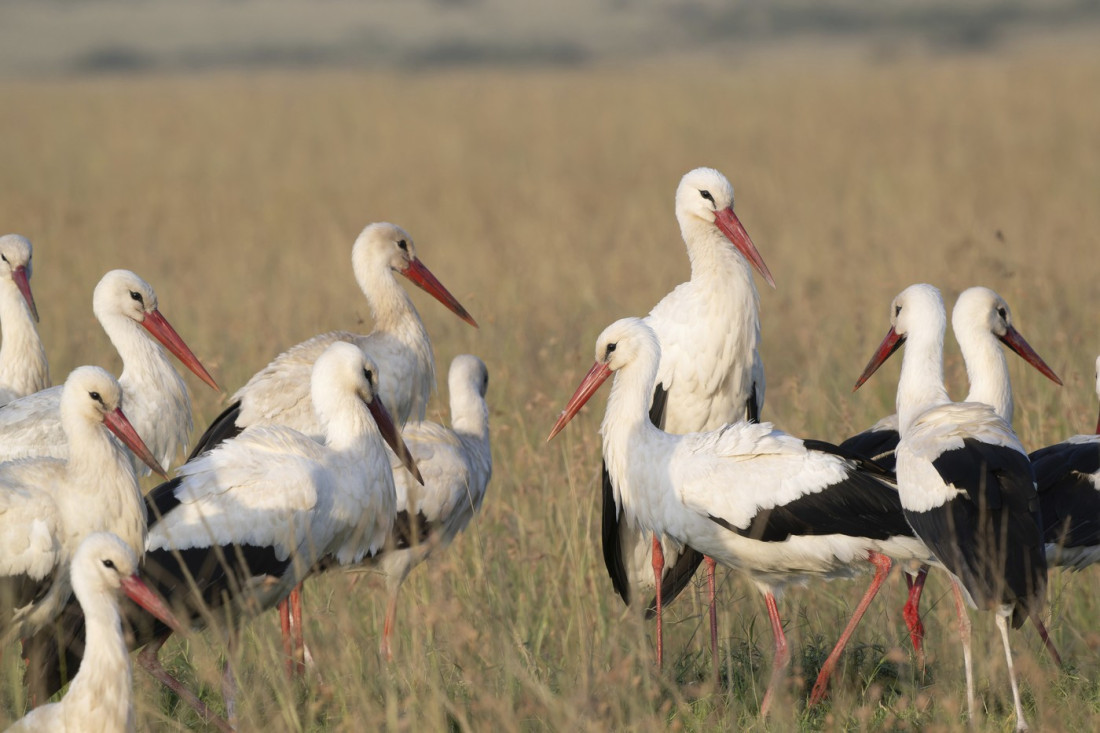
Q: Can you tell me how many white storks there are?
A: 12